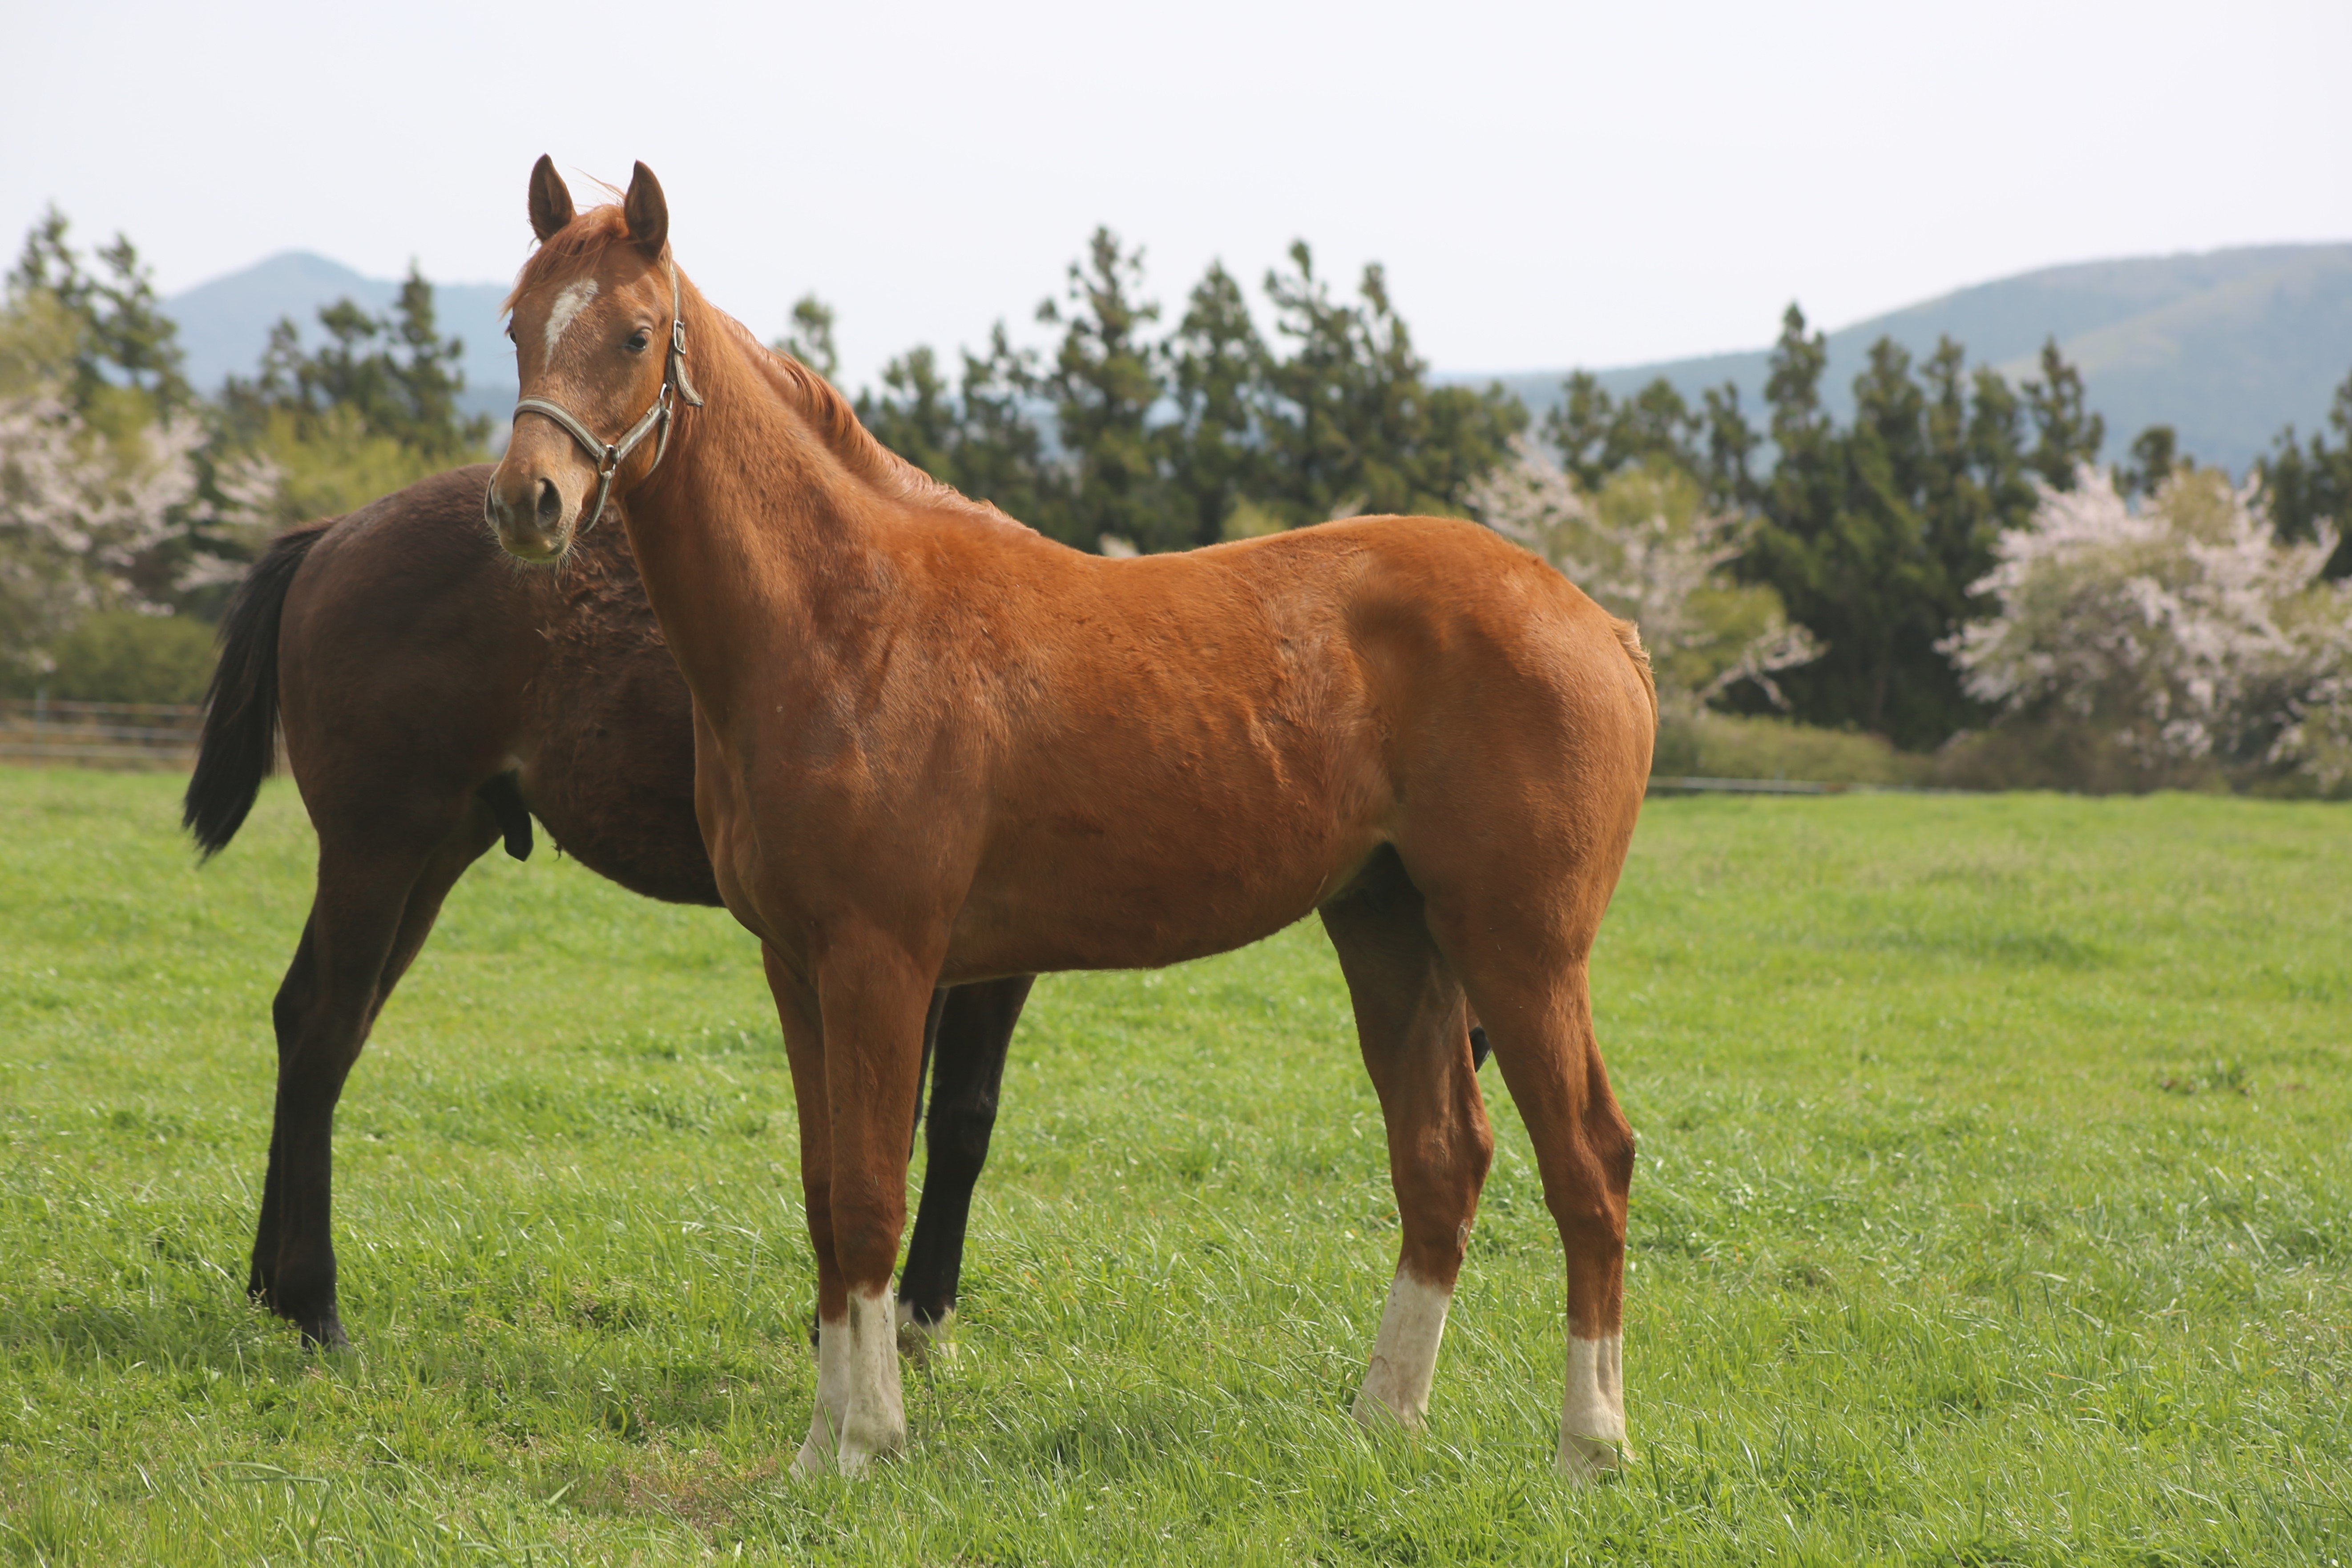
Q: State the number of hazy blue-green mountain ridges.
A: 2